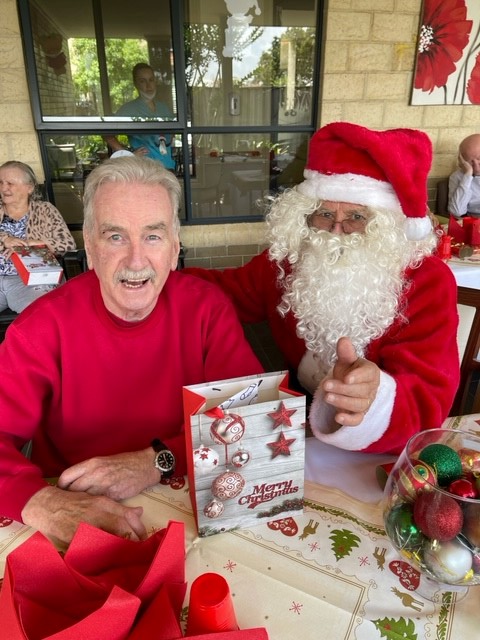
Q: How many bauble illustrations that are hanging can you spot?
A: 5